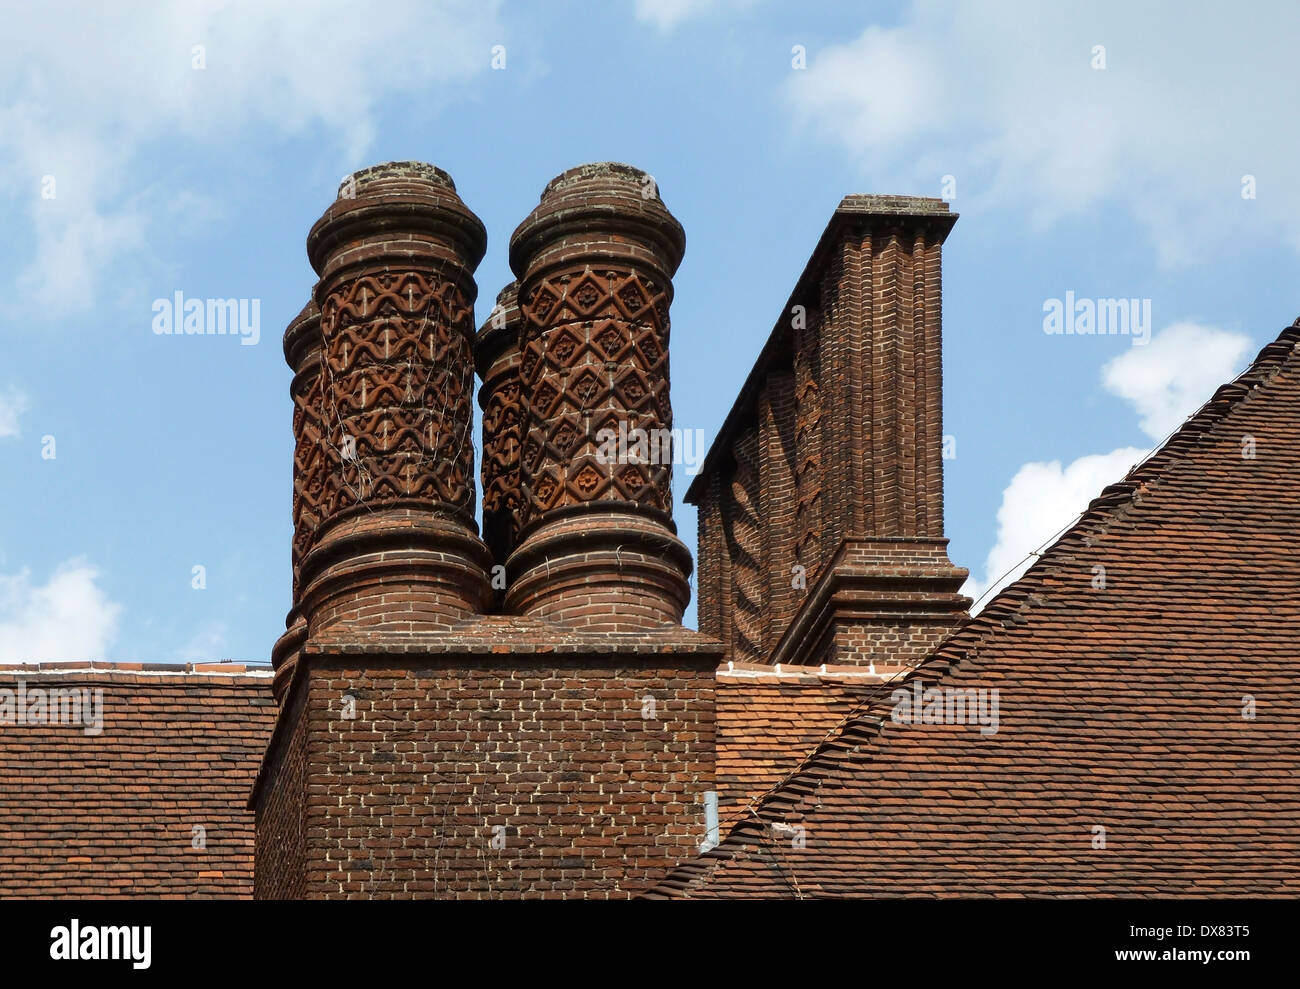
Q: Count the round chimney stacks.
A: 4